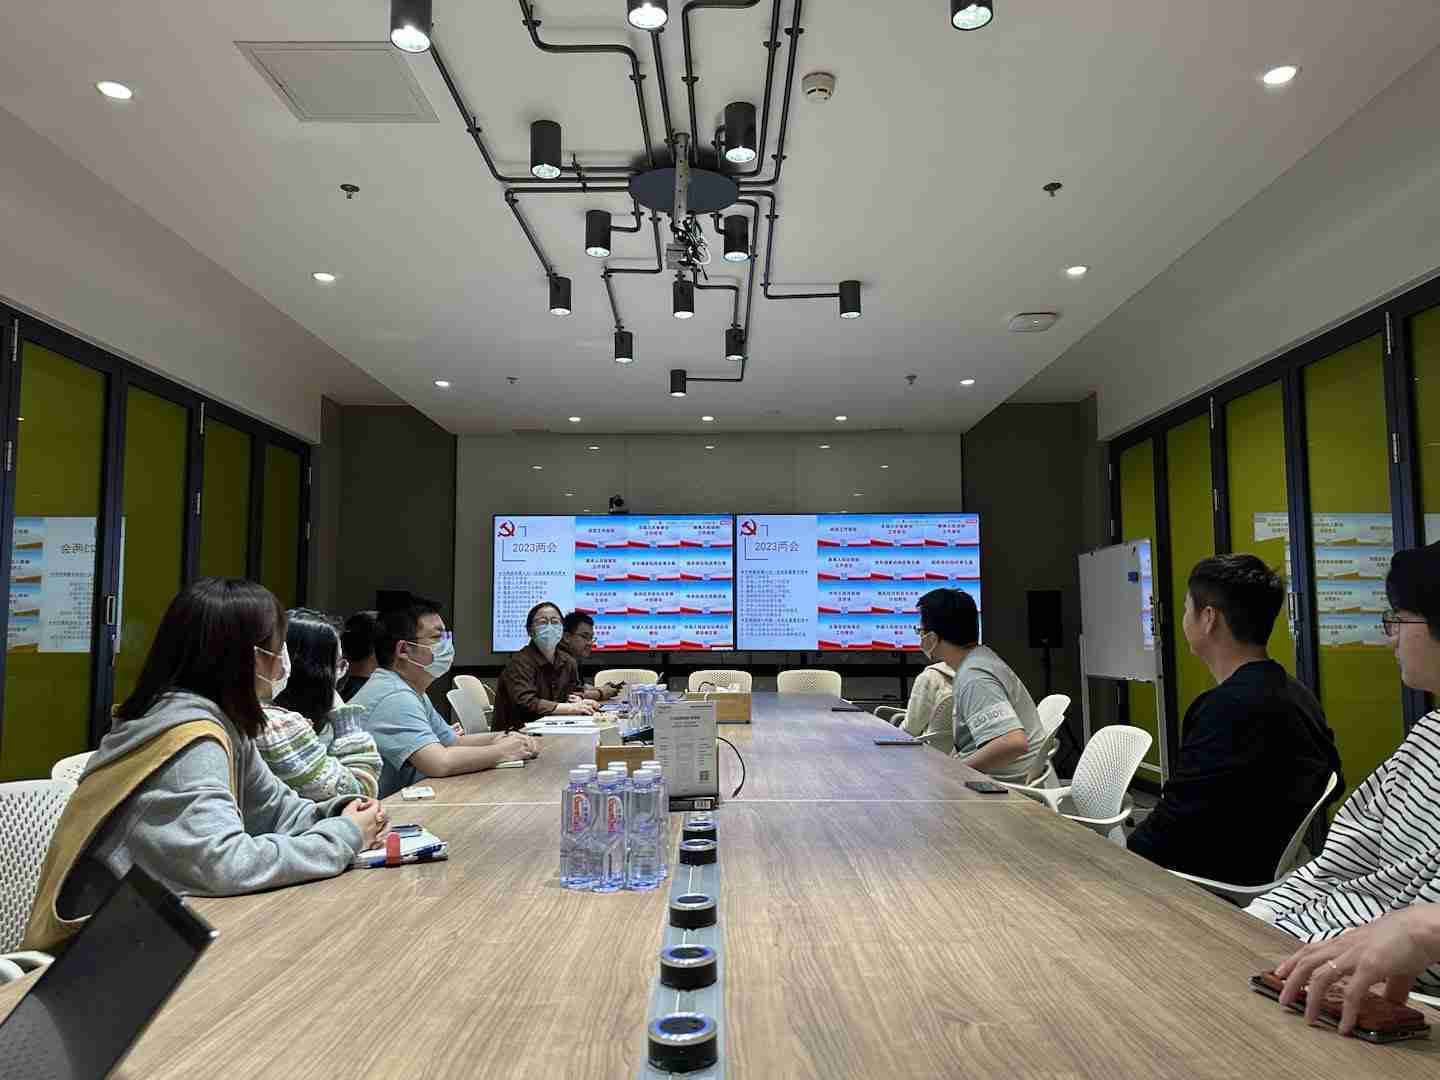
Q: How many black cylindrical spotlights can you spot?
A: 13